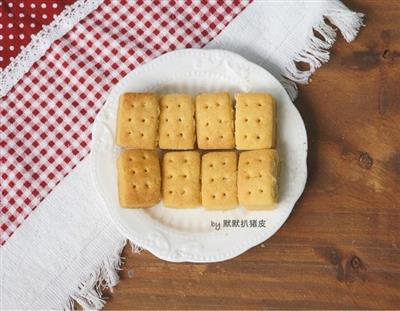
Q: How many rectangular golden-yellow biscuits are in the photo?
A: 8